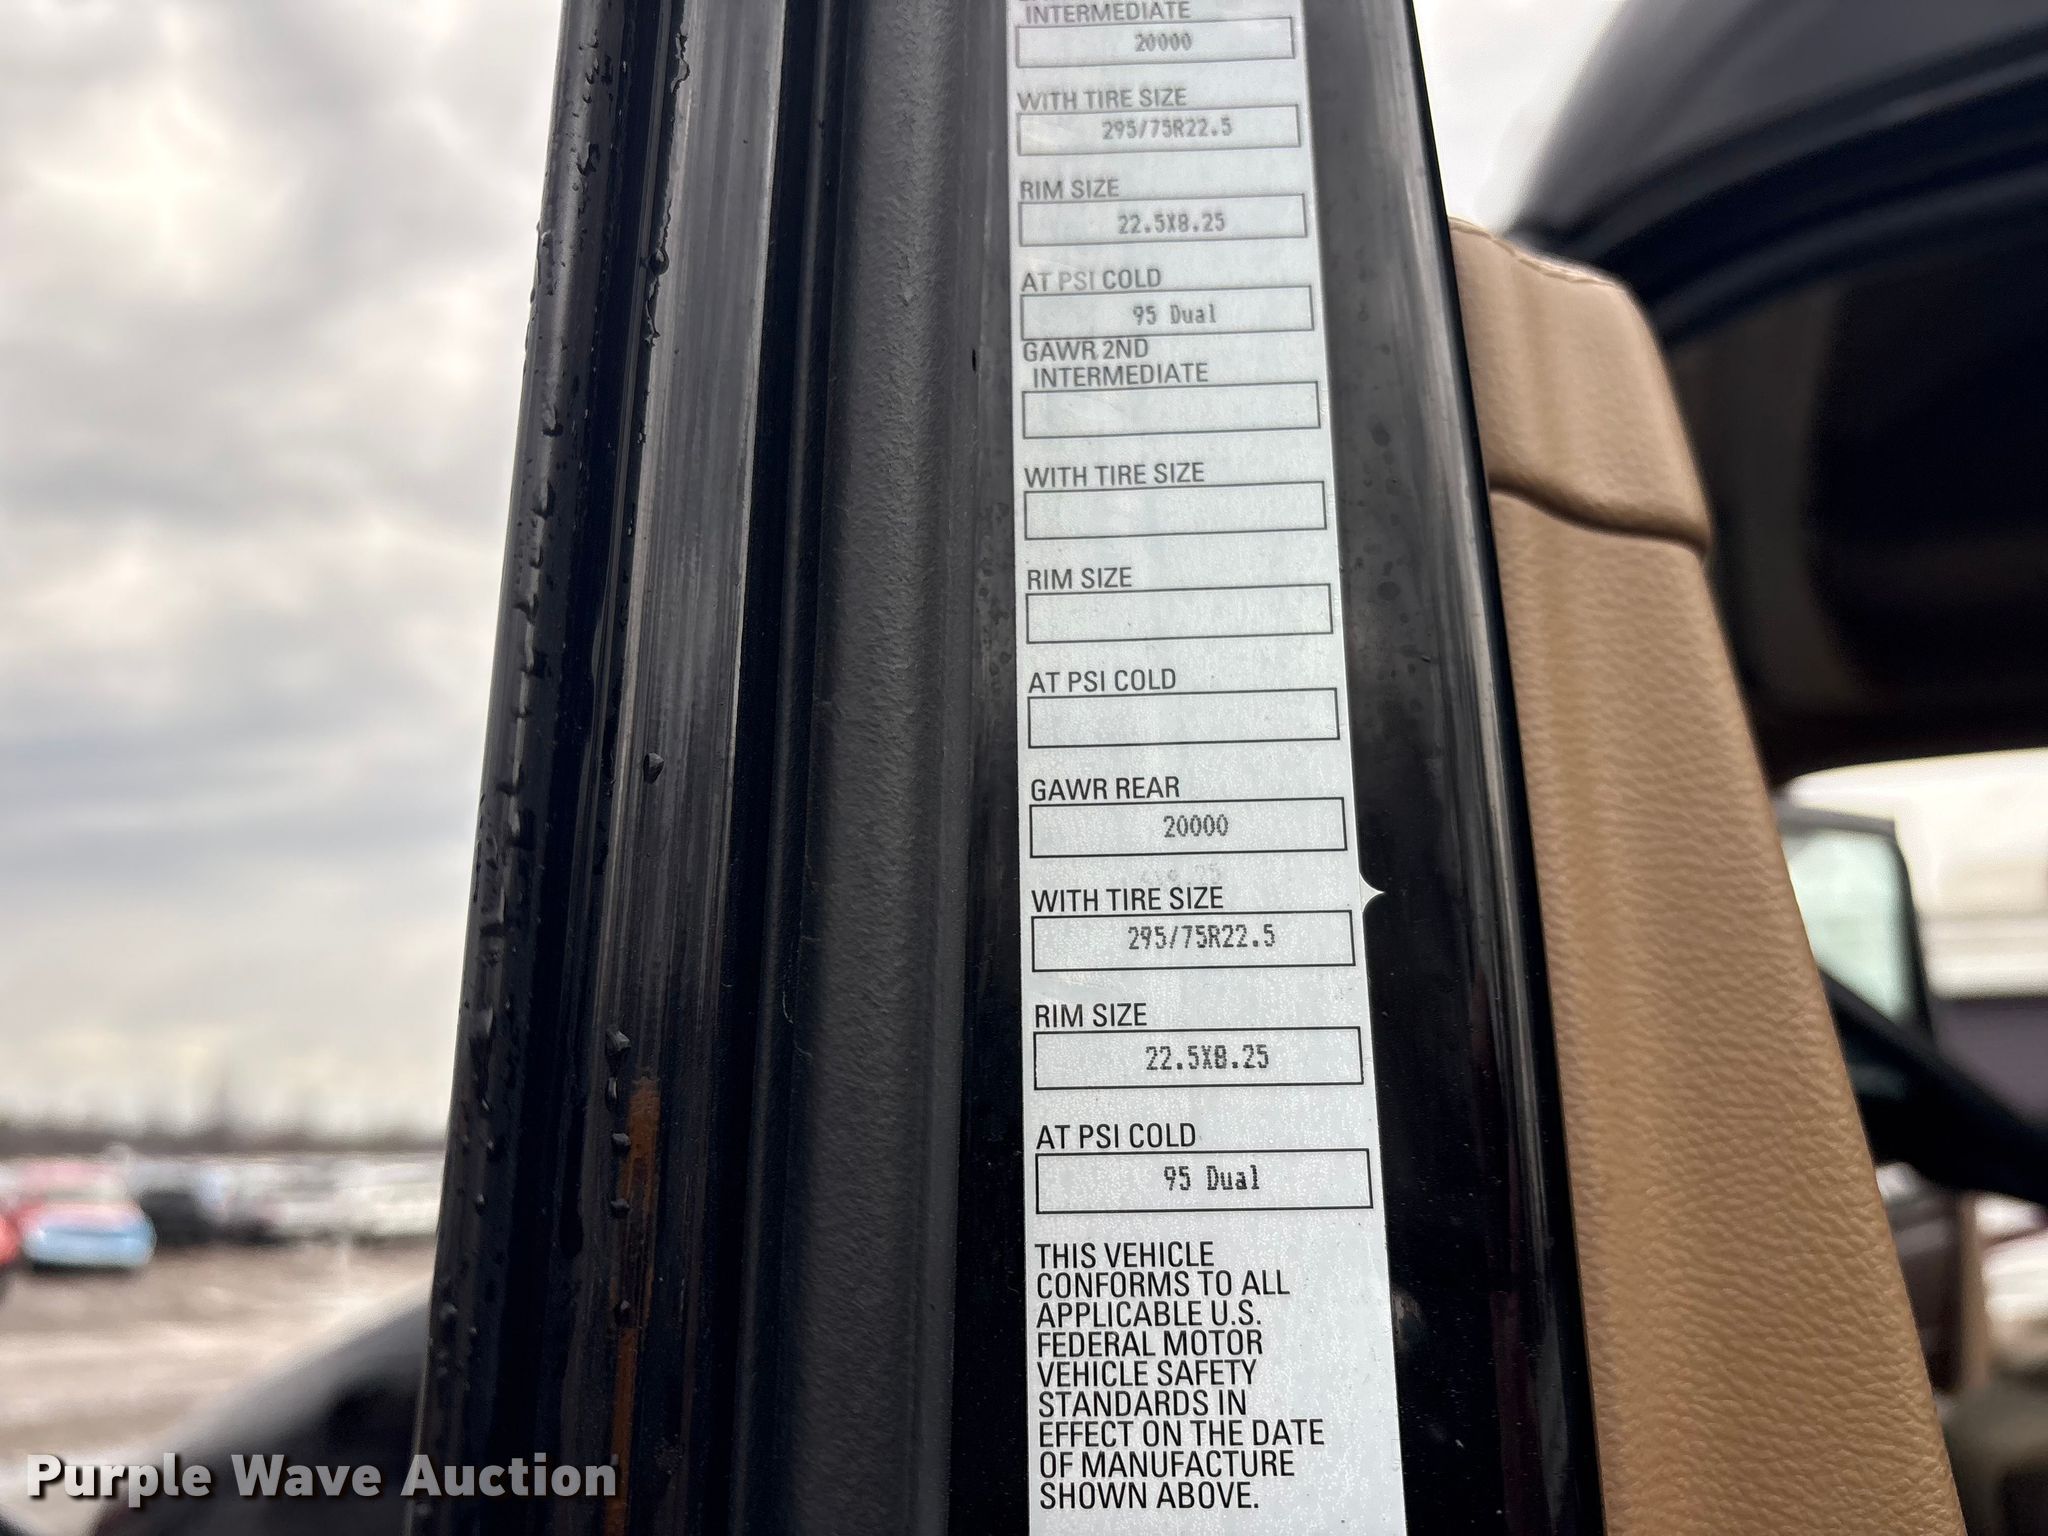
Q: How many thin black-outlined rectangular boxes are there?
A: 12